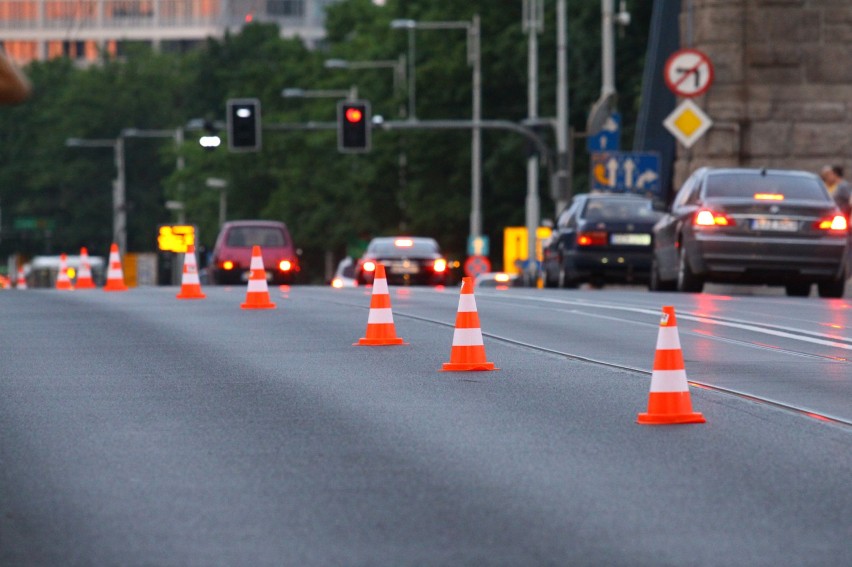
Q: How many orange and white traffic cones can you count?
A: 9